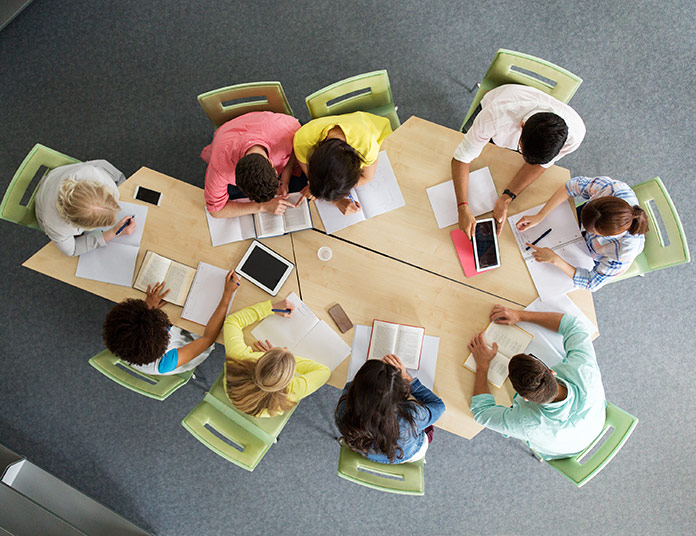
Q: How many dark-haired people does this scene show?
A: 7